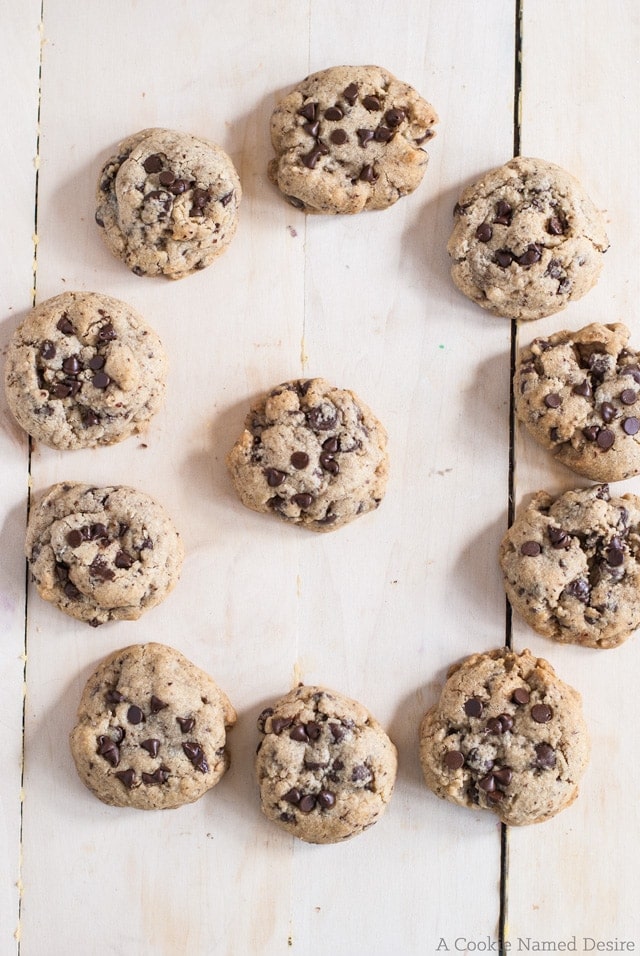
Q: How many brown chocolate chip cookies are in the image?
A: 11